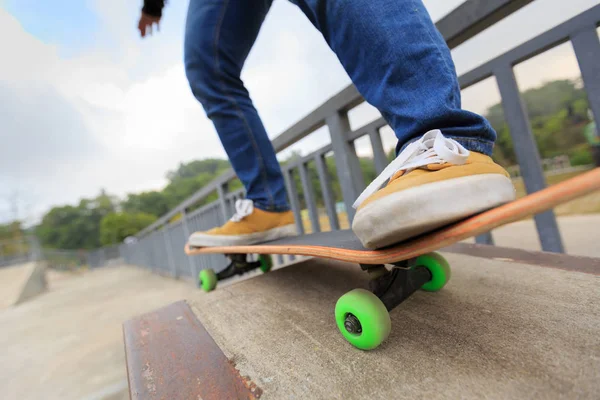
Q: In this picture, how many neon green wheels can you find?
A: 4